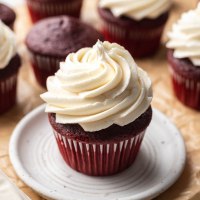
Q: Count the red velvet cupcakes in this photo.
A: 7